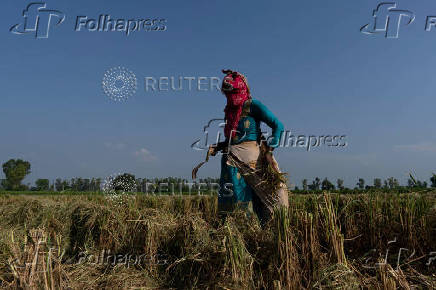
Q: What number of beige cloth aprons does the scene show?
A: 1